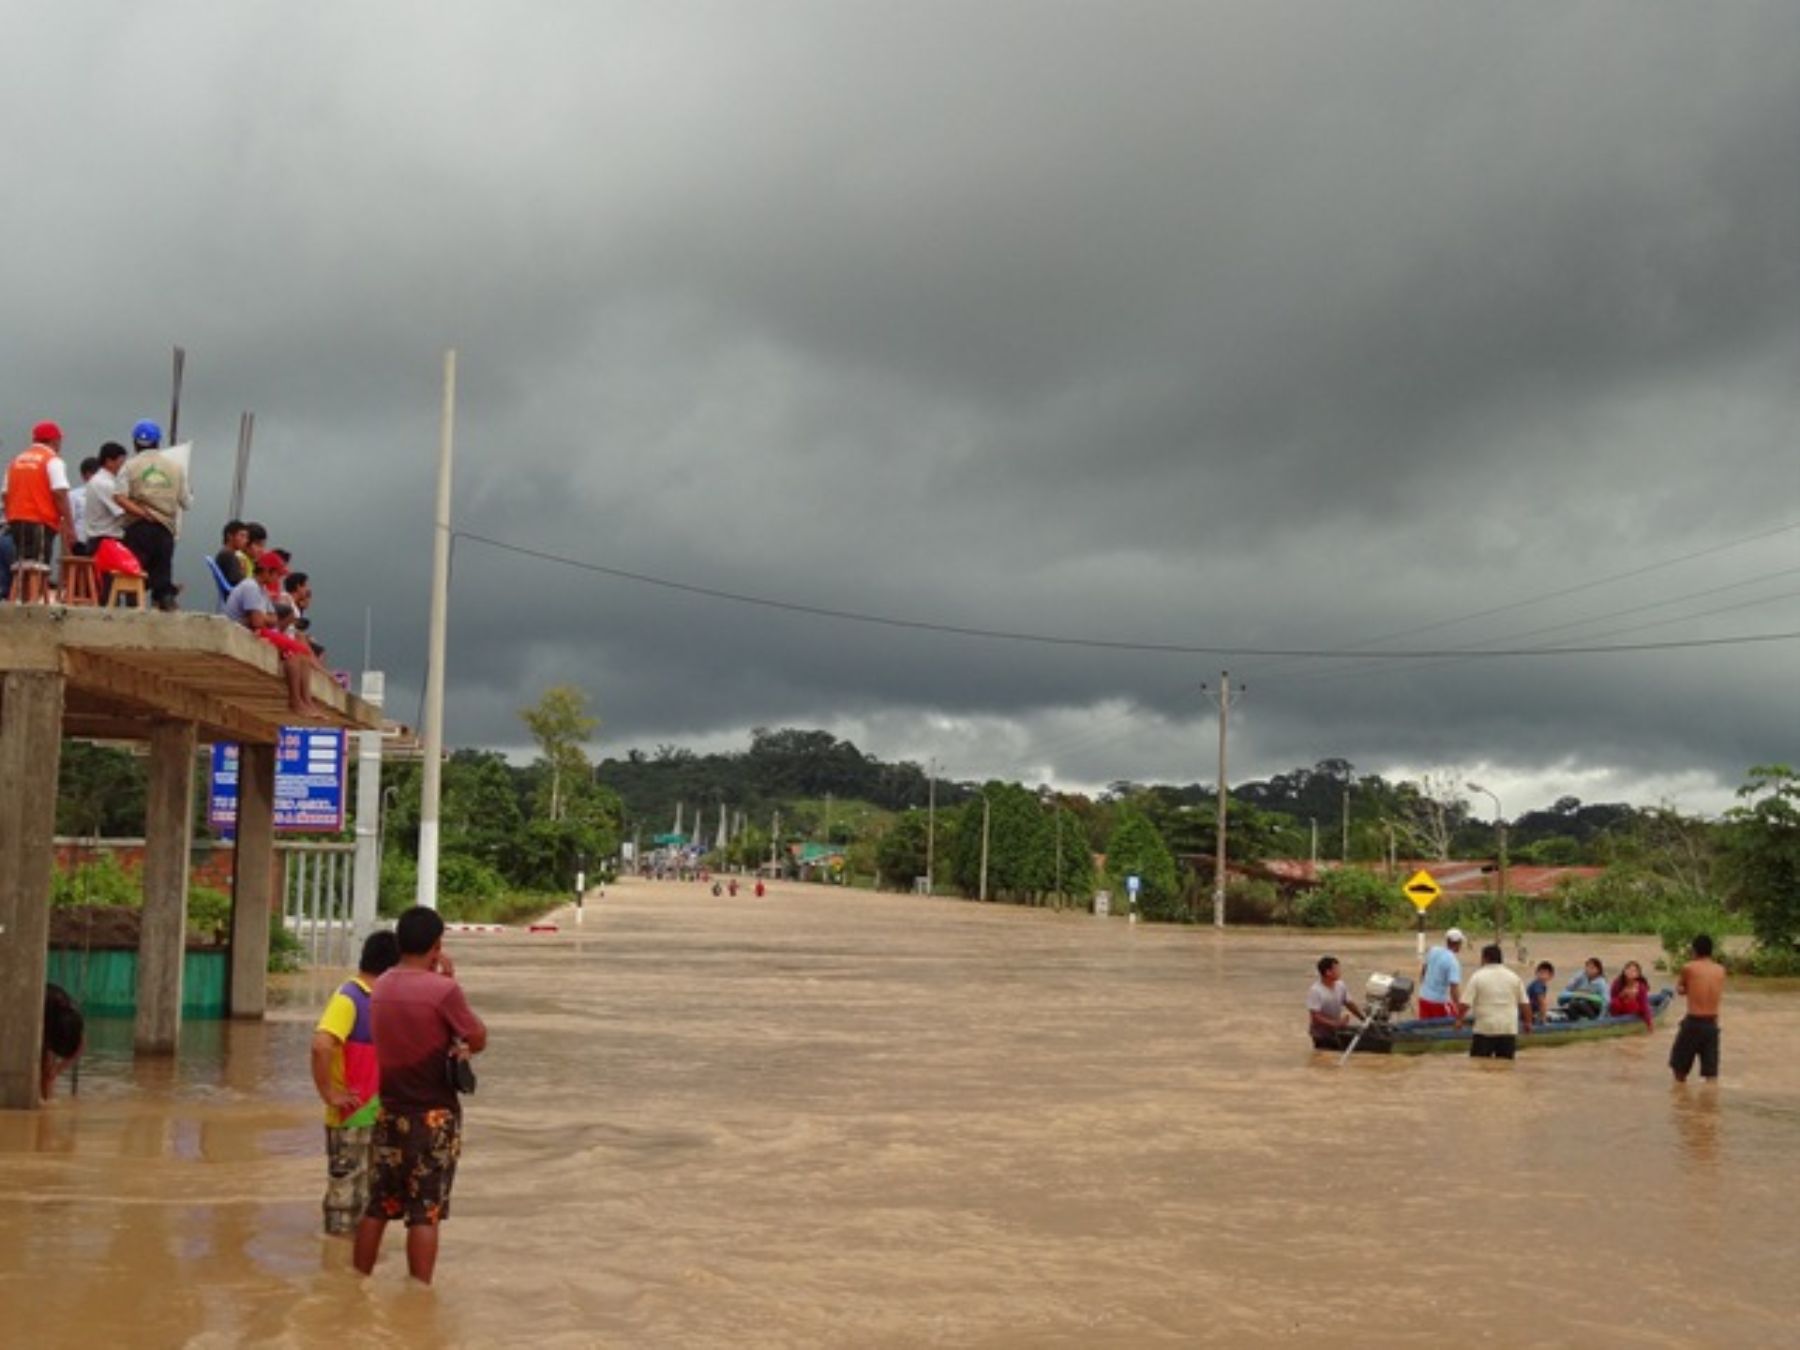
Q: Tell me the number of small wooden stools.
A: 3